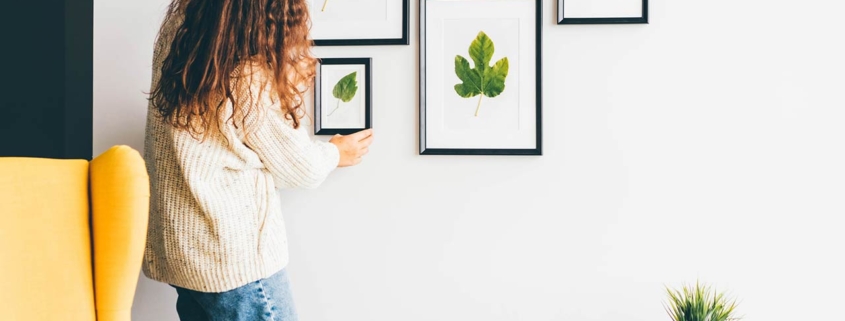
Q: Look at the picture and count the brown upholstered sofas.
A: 0